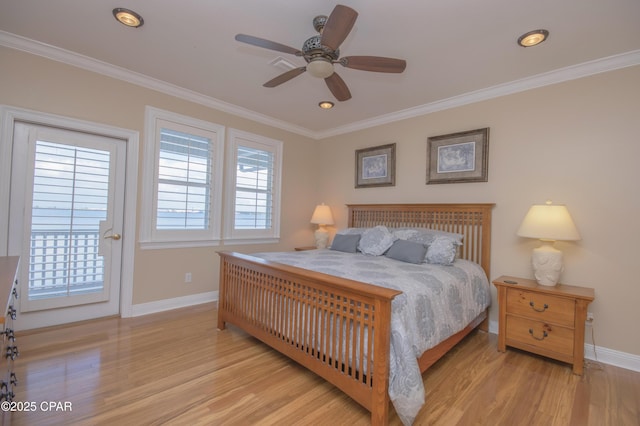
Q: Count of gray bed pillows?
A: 2